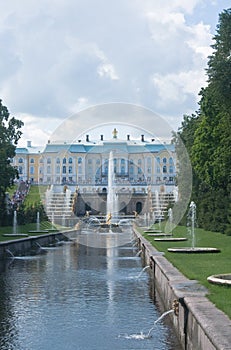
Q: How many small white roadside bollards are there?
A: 0